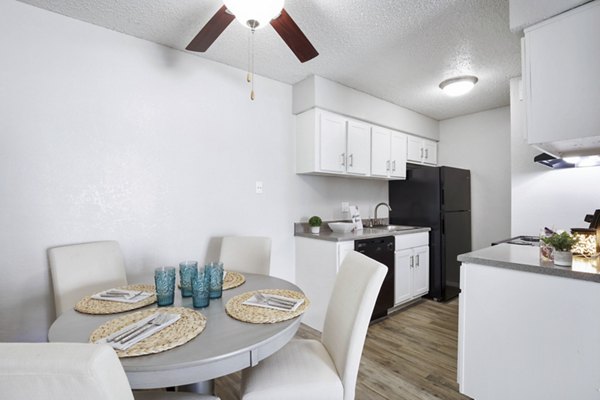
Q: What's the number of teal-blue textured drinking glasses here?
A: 4